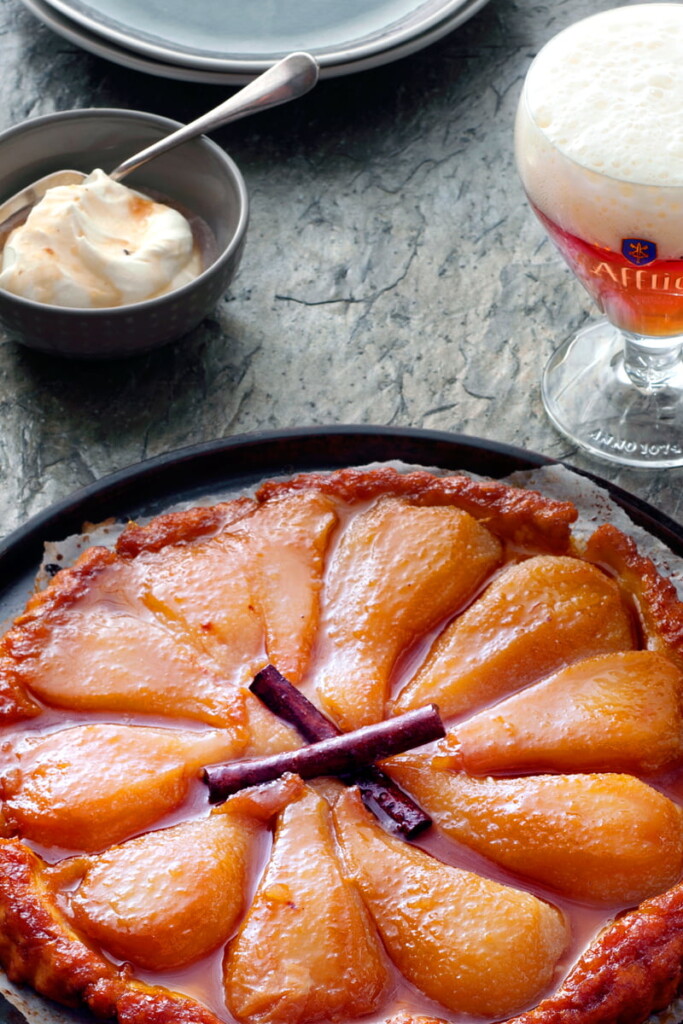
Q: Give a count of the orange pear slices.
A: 11